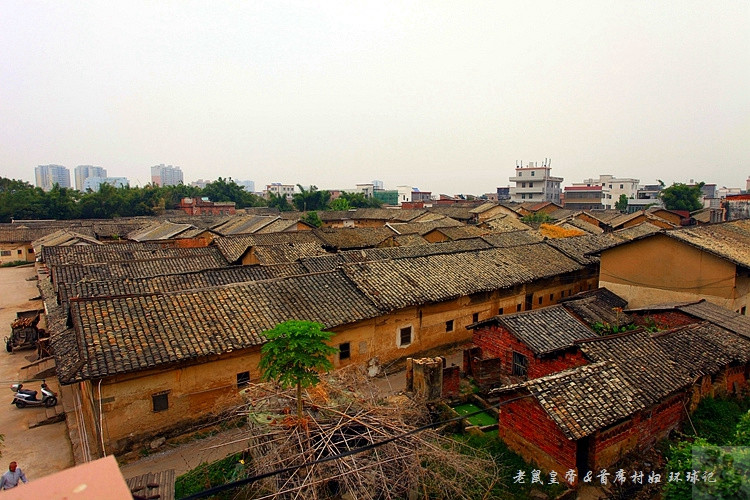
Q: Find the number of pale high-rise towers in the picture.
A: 3